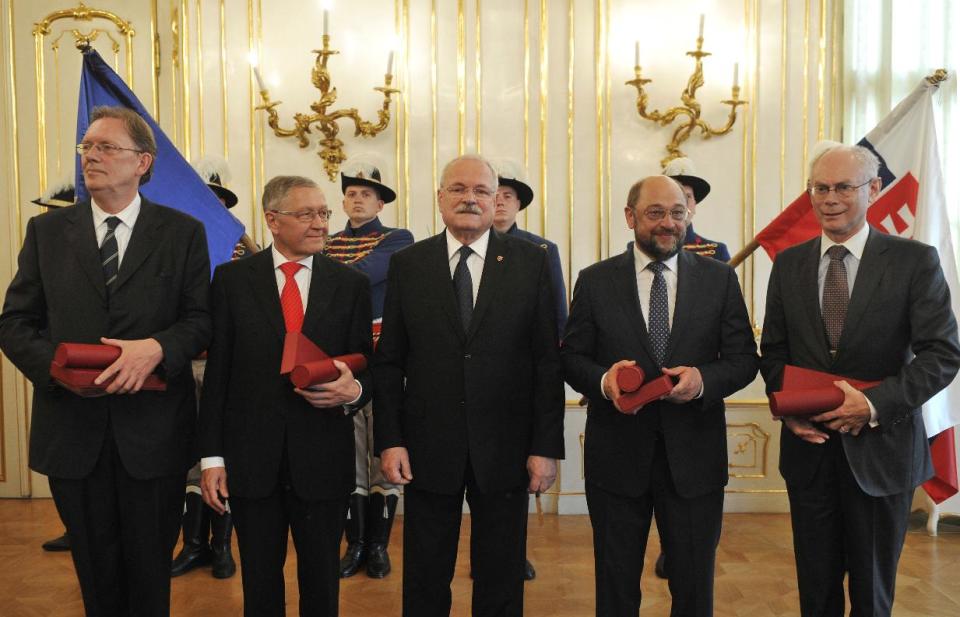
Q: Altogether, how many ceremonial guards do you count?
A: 5